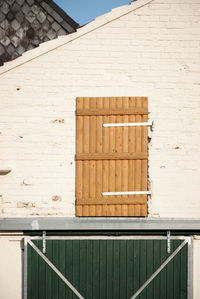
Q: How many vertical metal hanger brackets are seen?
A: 2